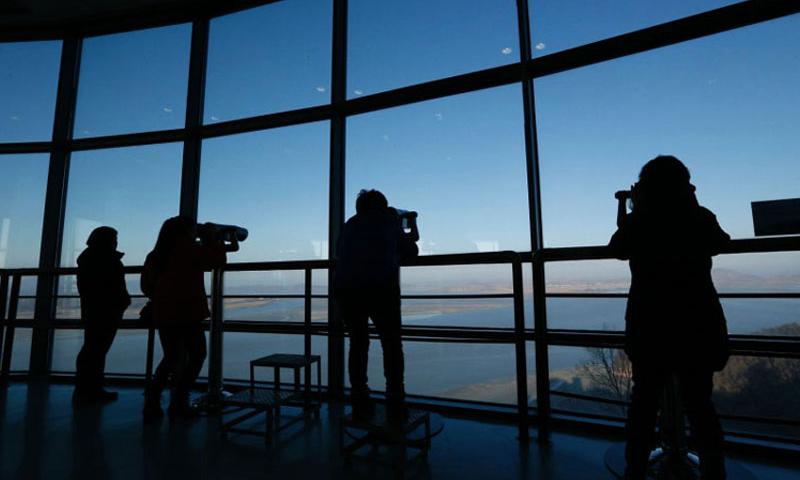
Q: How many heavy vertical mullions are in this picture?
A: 4